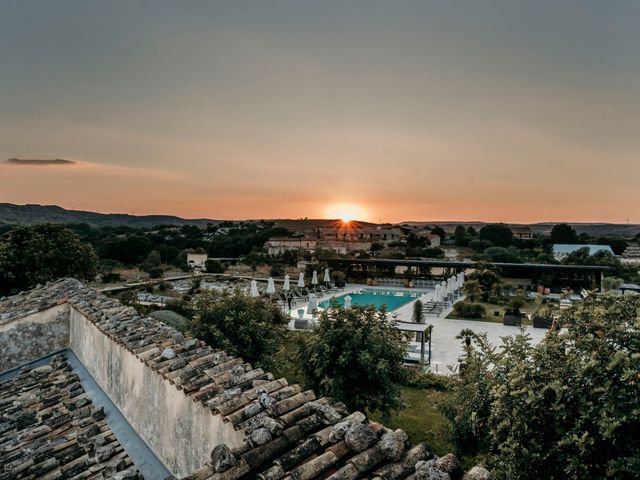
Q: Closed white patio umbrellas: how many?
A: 14